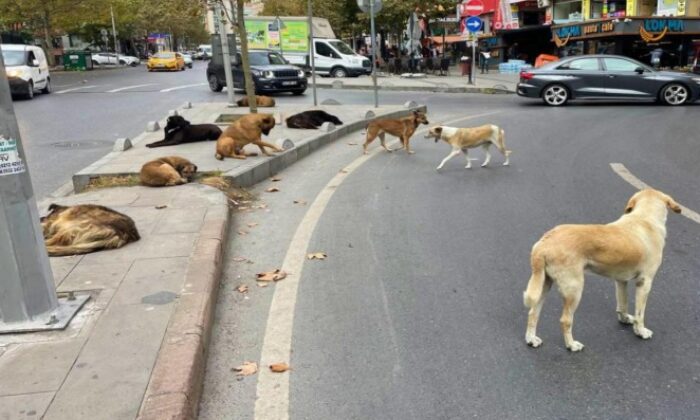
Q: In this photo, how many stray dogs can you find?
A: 9